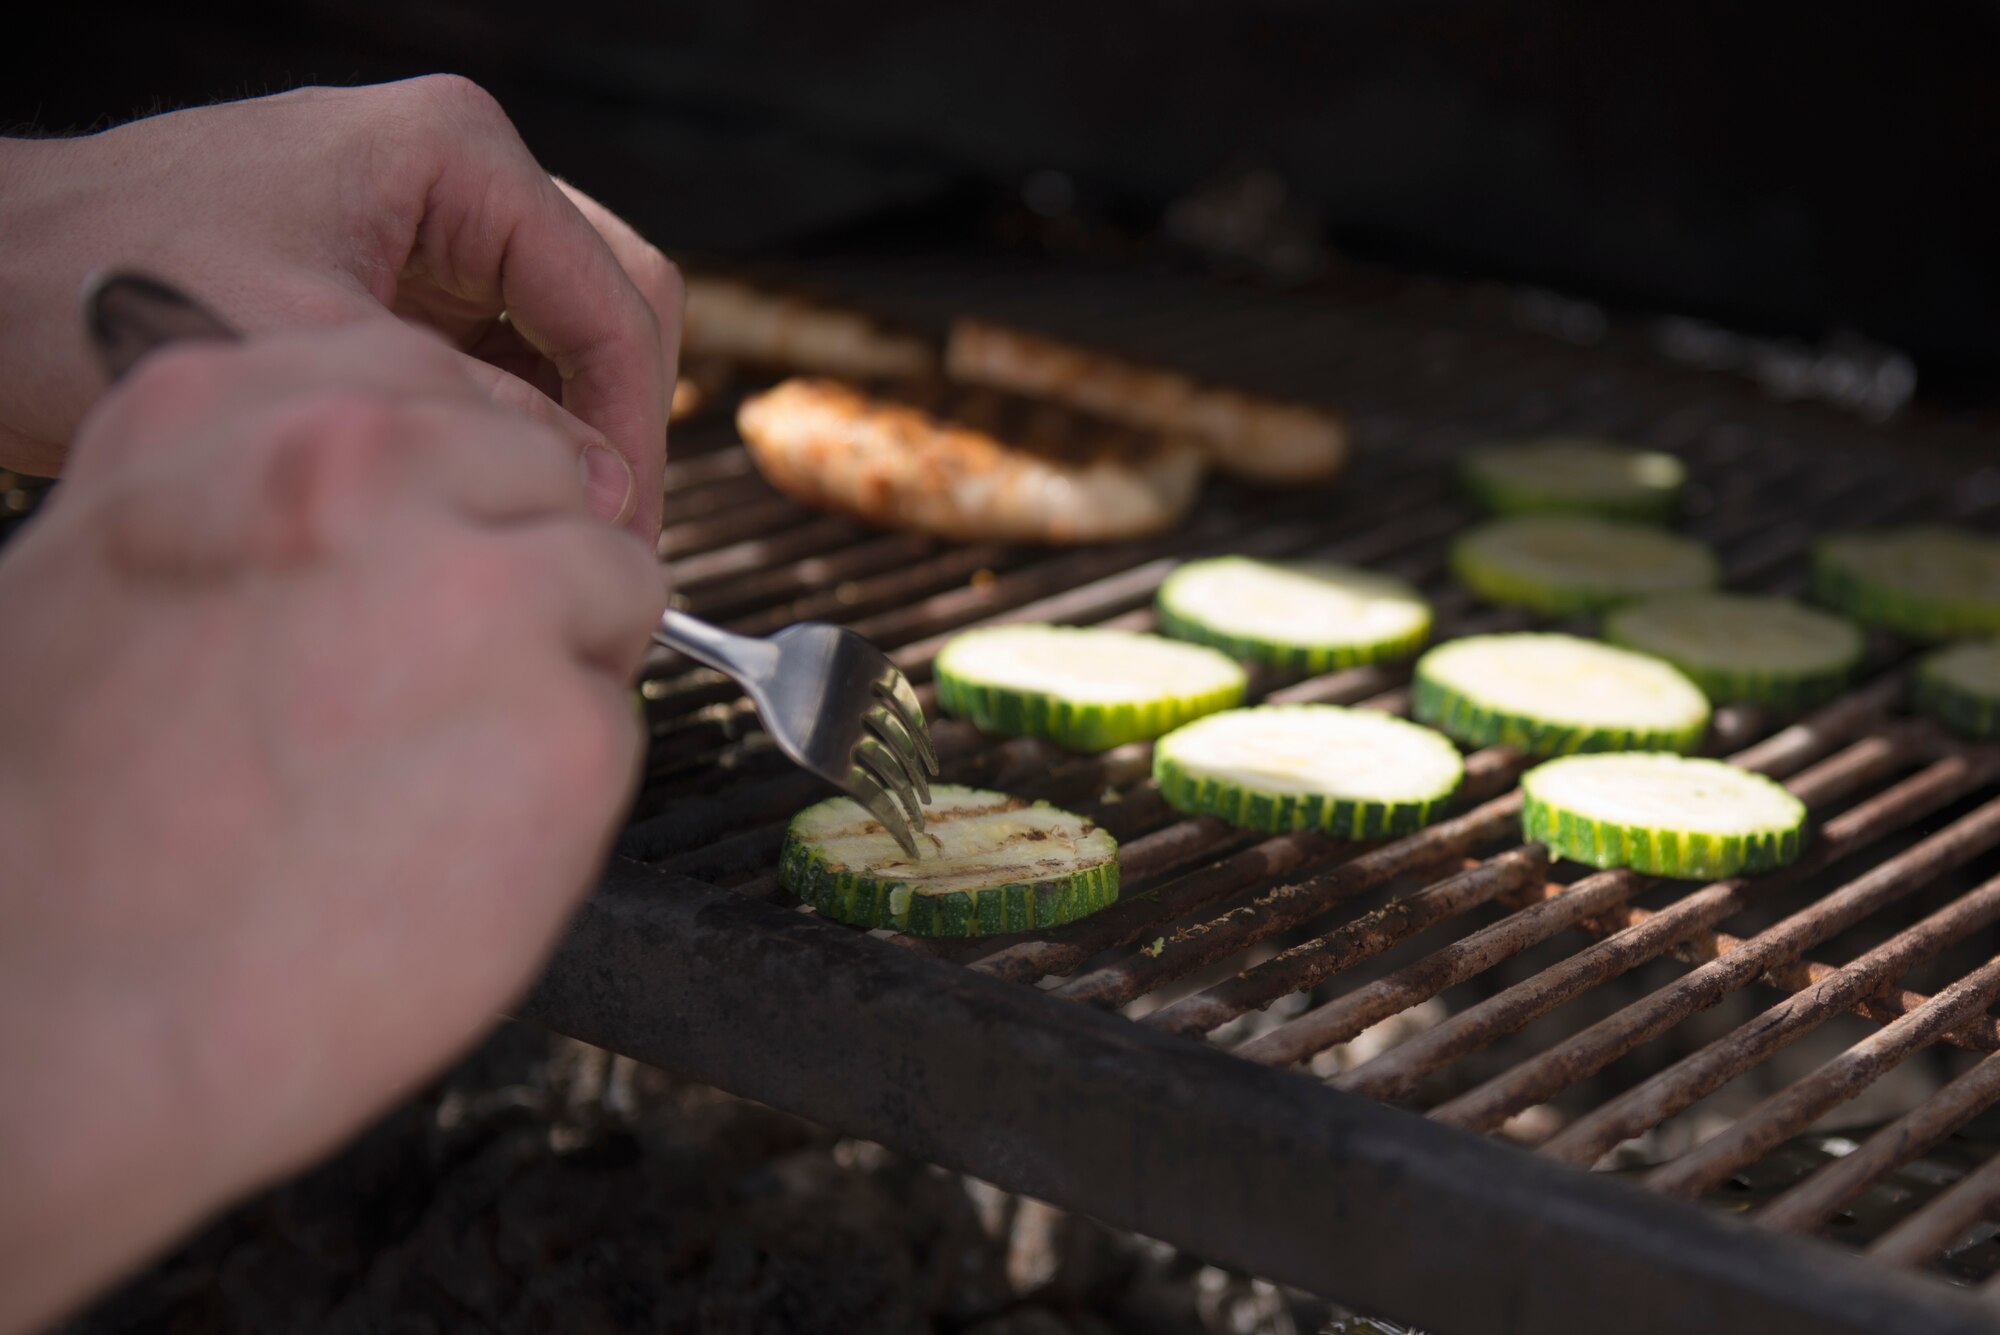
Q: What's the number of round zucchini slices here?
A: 11